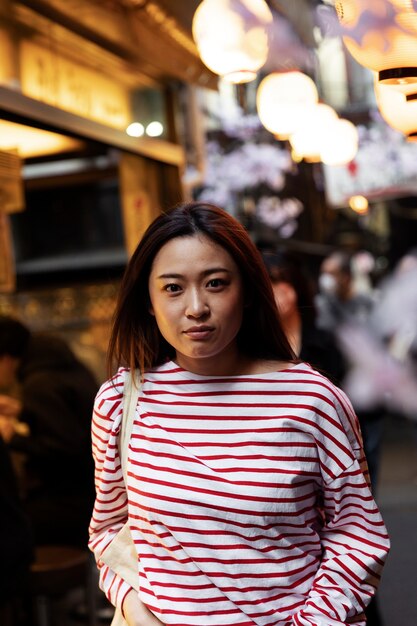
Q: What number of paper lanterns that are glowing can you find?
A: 6